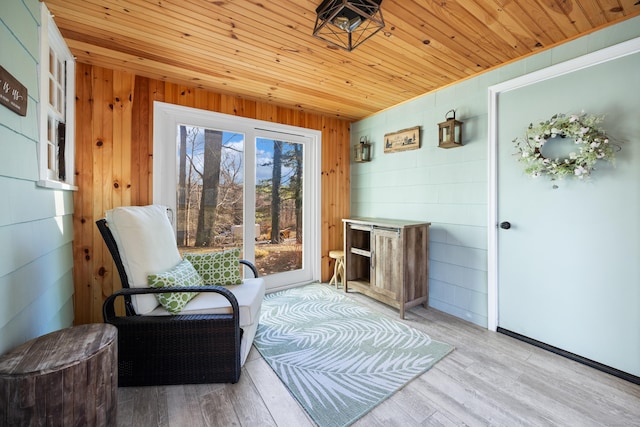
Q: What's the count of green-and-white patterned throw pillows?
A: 2